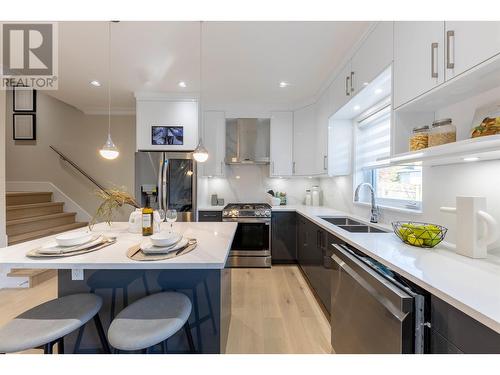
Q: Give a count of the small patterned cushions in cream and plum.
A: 0